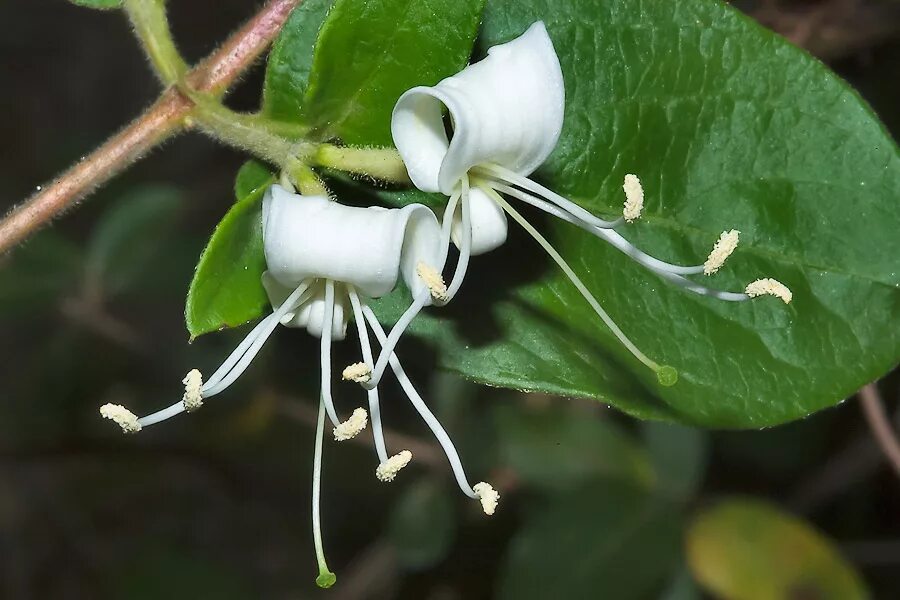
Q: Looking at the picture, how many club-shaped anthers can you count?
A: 10